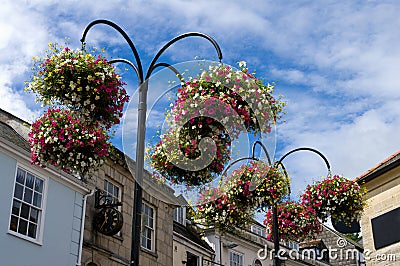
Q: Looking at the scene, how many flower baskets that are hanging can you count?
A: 8